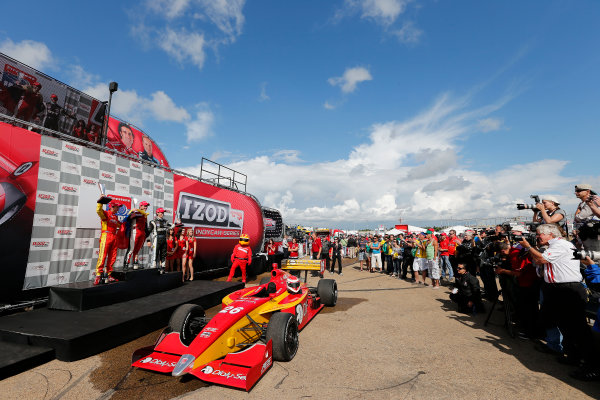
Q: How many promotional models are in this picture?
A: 3